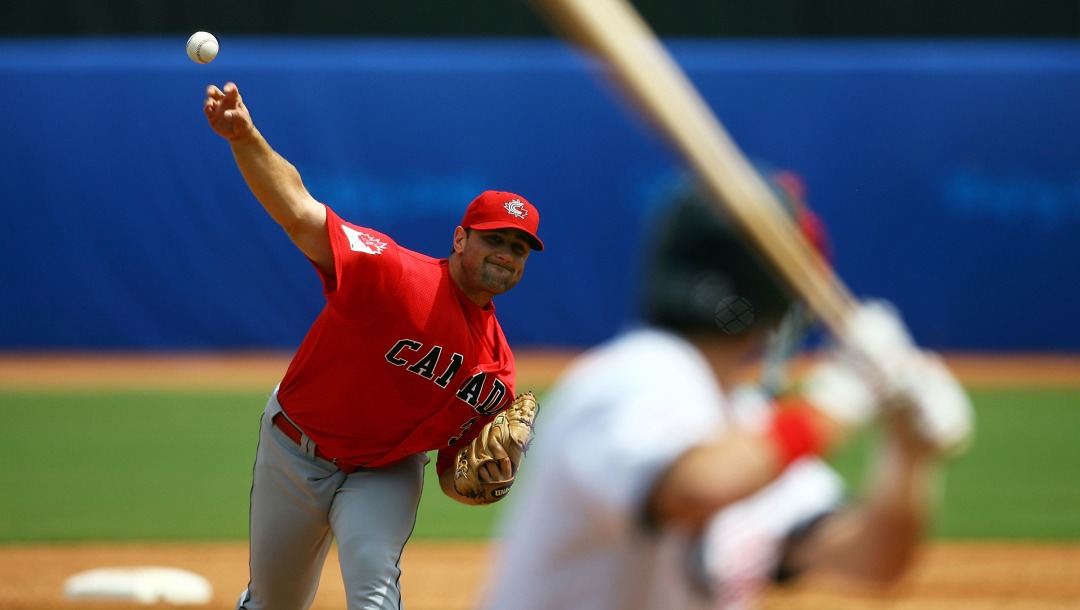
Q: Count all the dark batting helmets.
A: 1